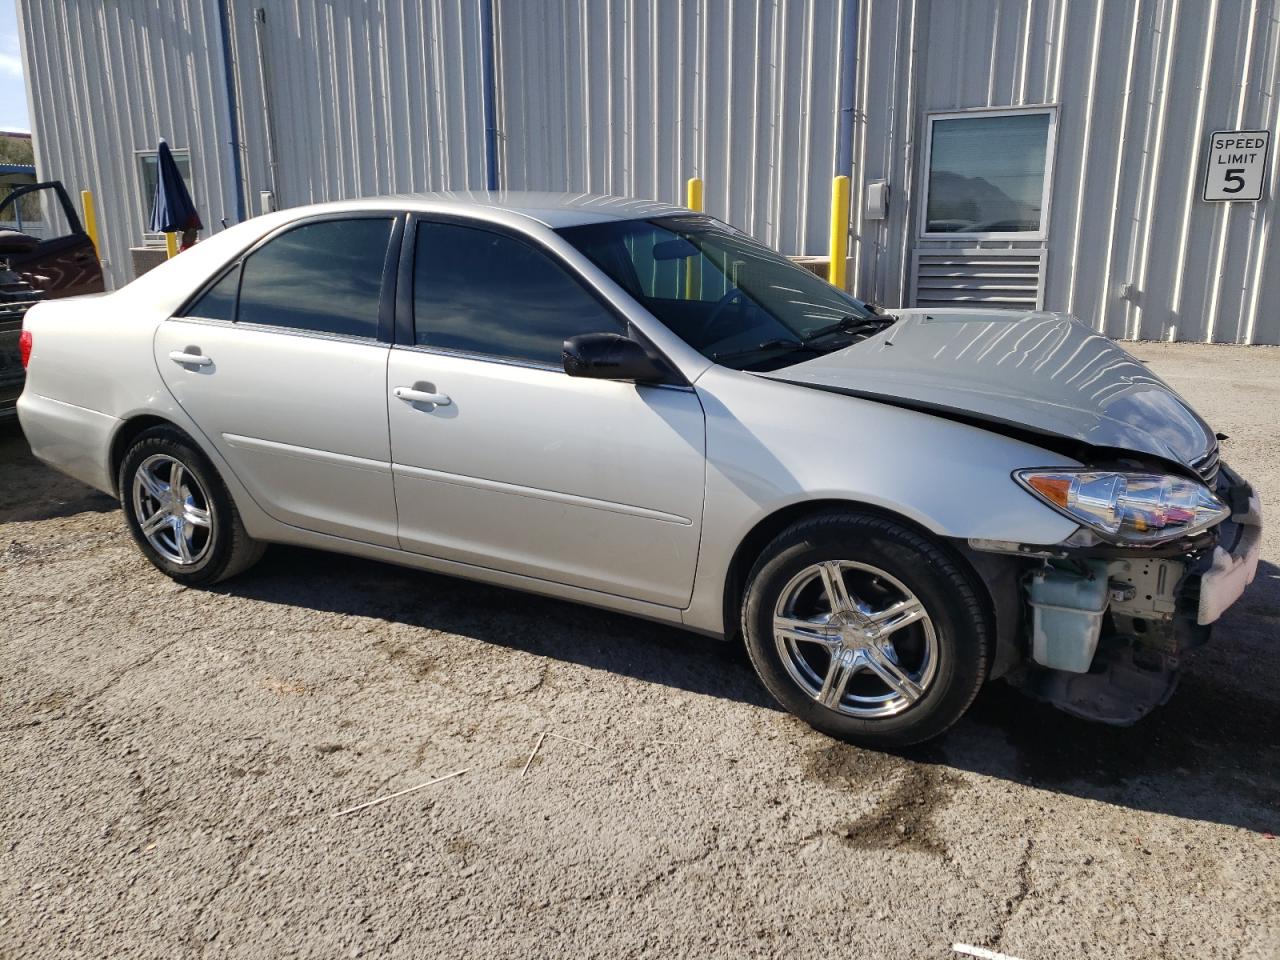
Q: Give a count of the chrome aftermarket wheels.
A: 2